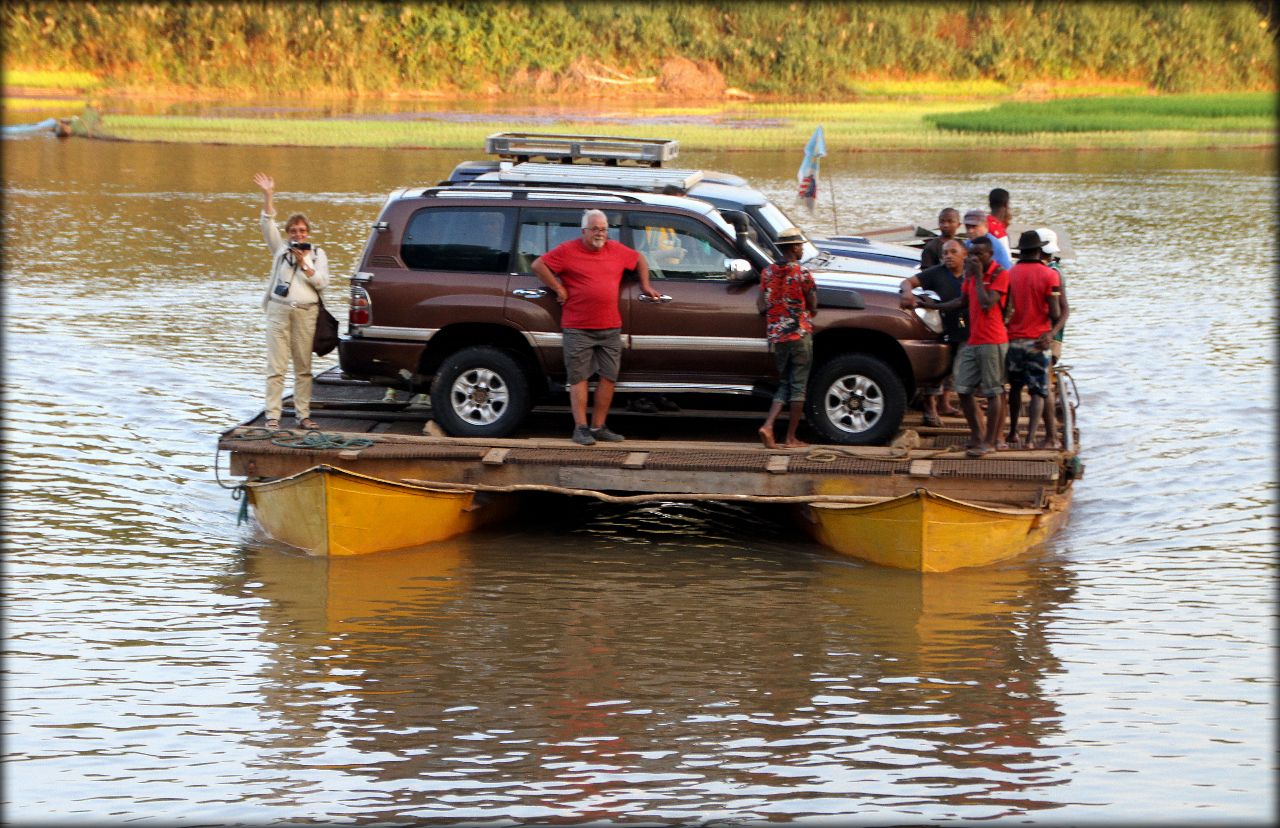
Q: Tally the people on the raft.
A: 10